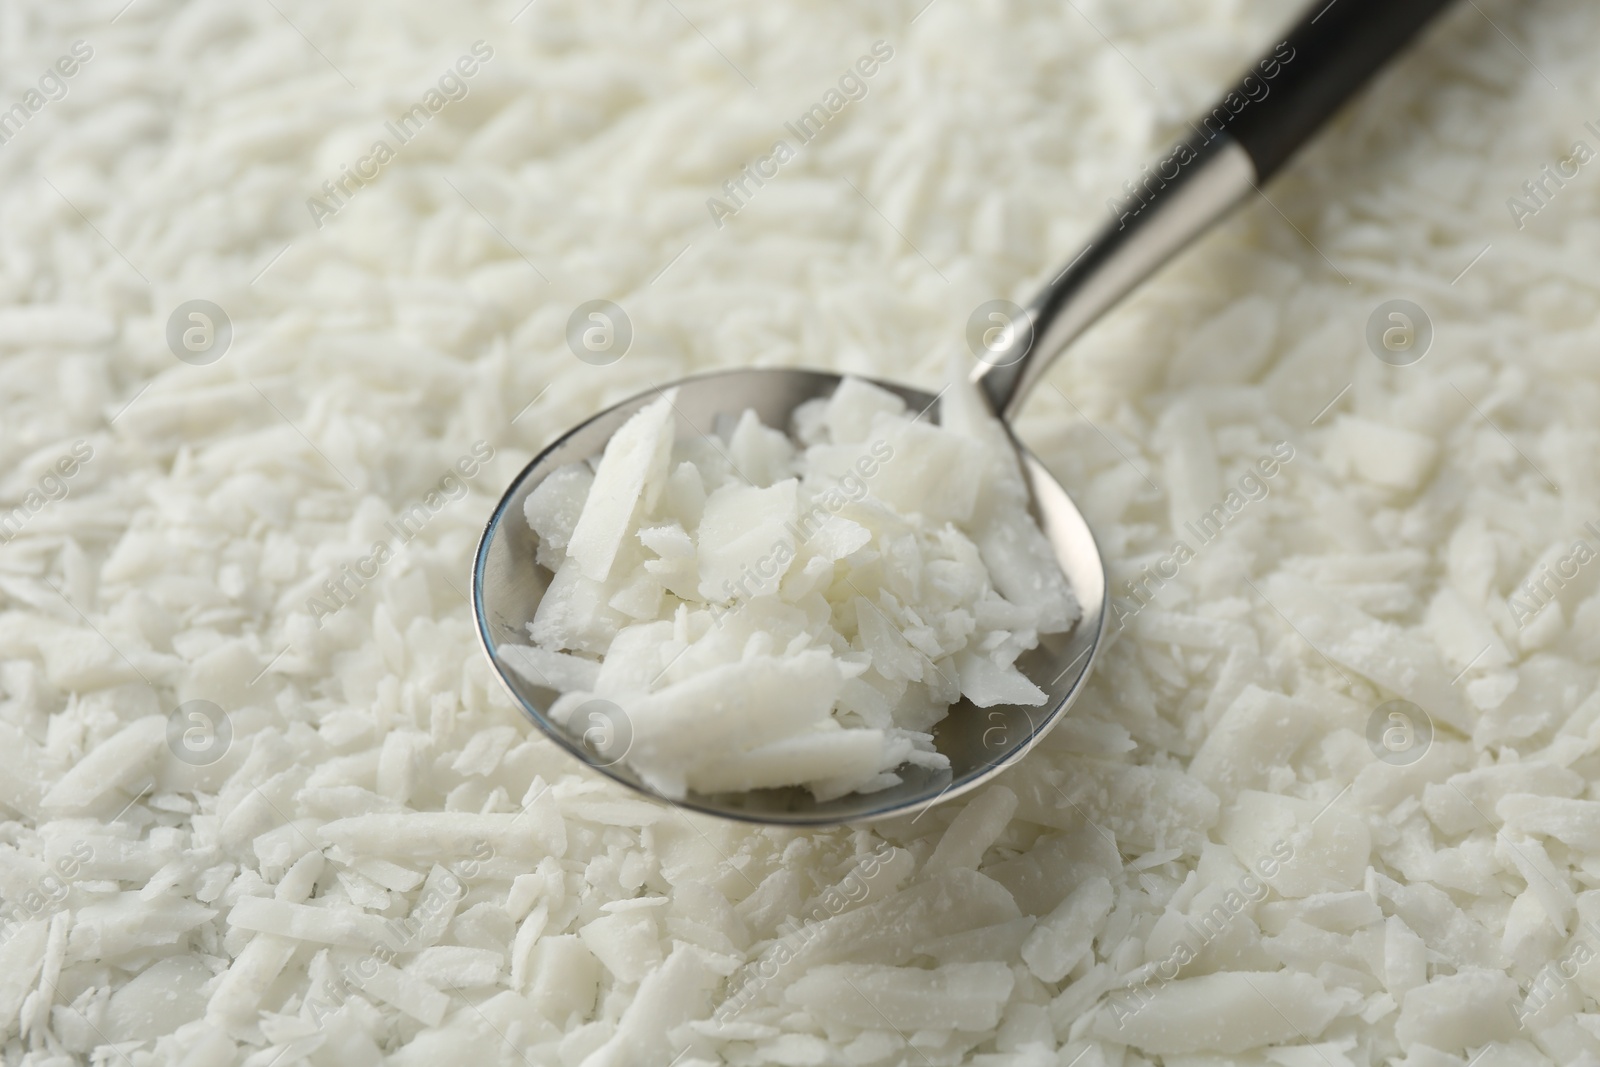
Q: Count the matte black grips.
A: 1